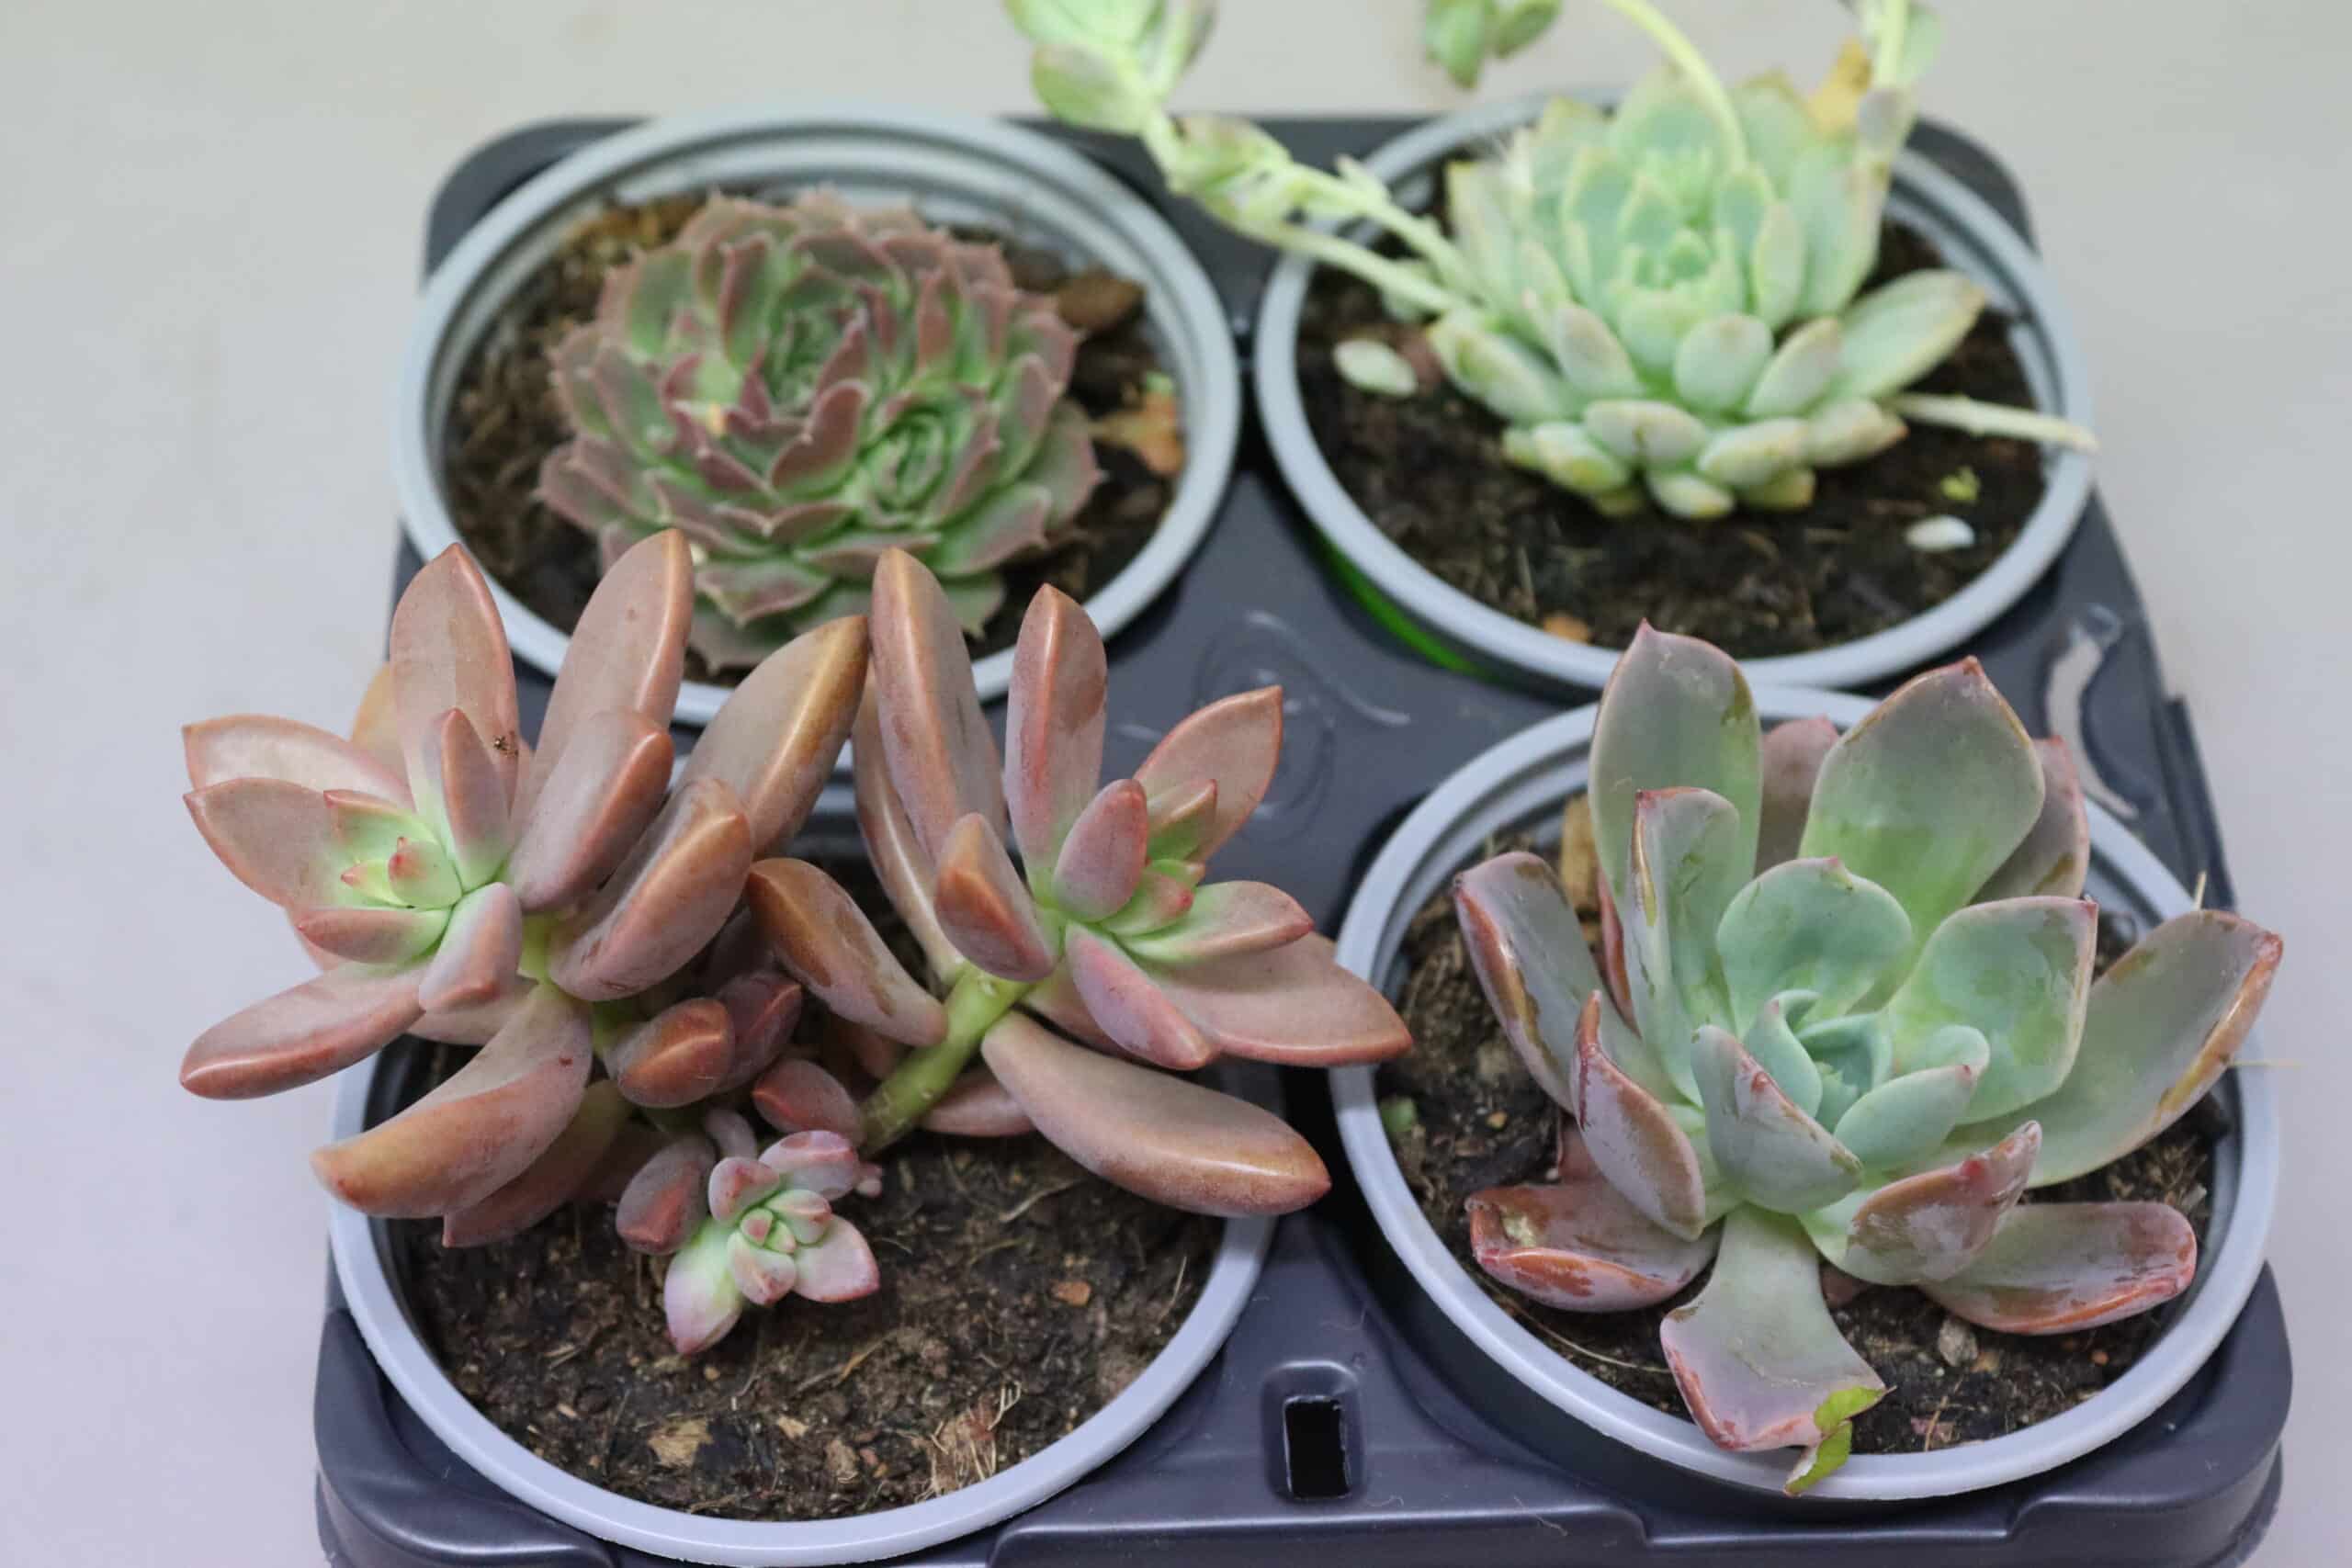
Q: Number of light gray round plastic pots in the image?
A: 4